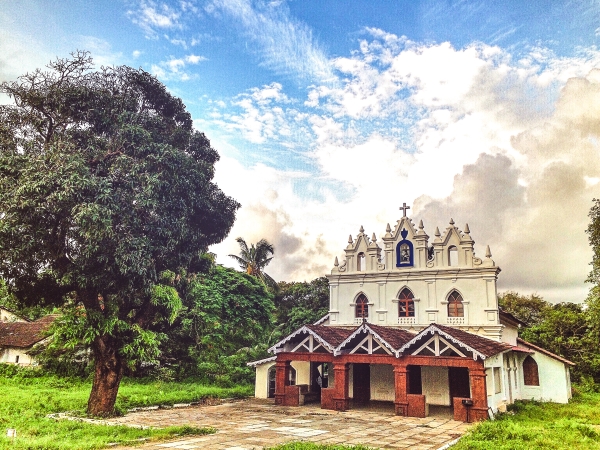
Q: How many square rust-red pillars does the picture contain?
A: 4